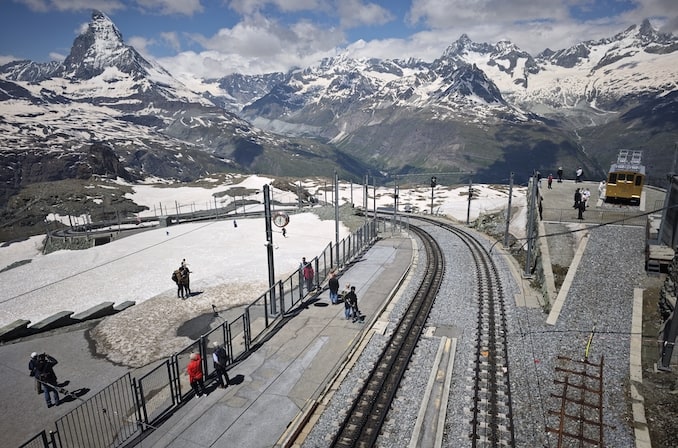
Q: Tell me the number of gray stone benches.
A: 4